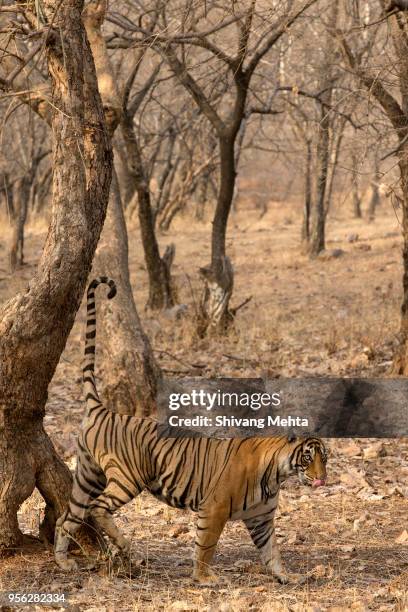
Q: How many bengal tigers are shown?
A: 1